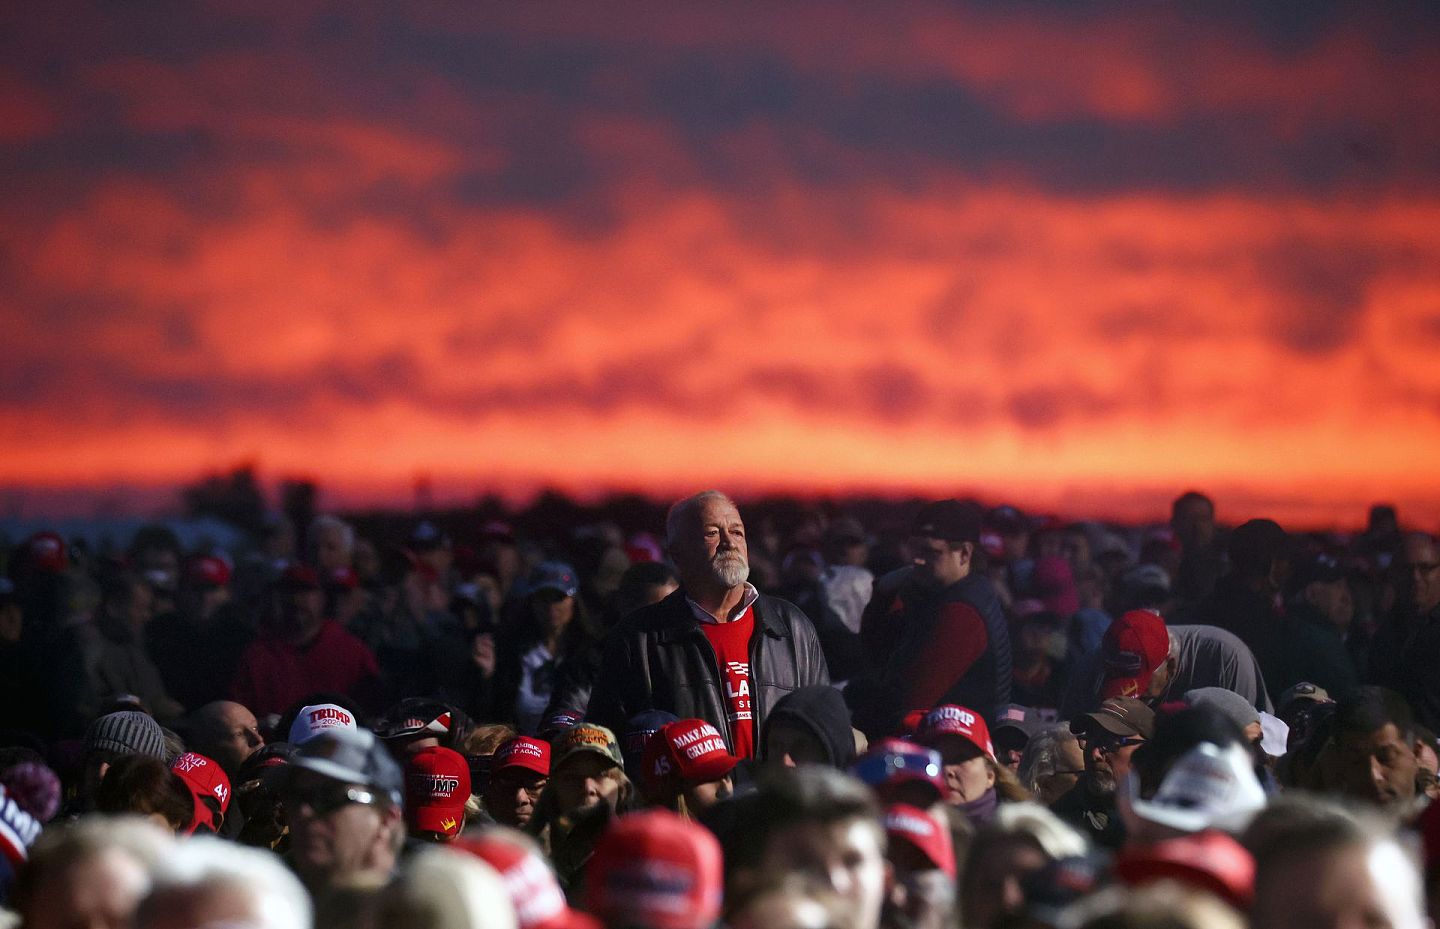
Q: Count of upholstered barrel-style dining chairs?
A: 0